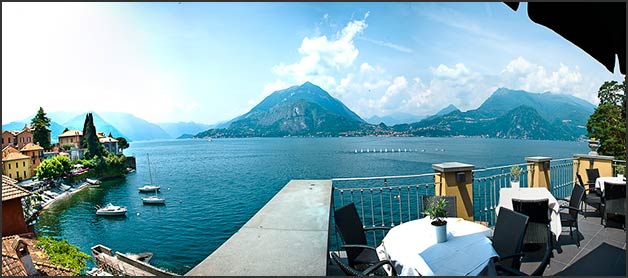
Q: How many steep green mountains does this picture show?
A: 2